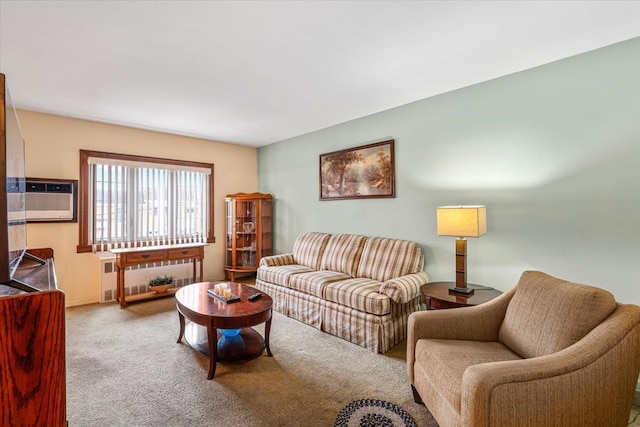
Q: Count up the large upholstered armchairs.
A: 1